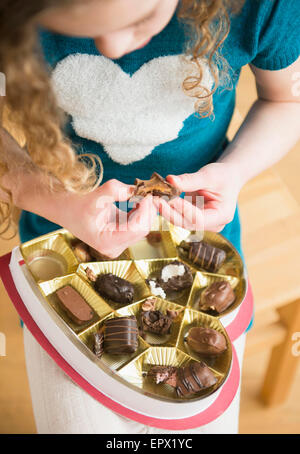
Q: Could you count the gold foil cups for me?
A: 12